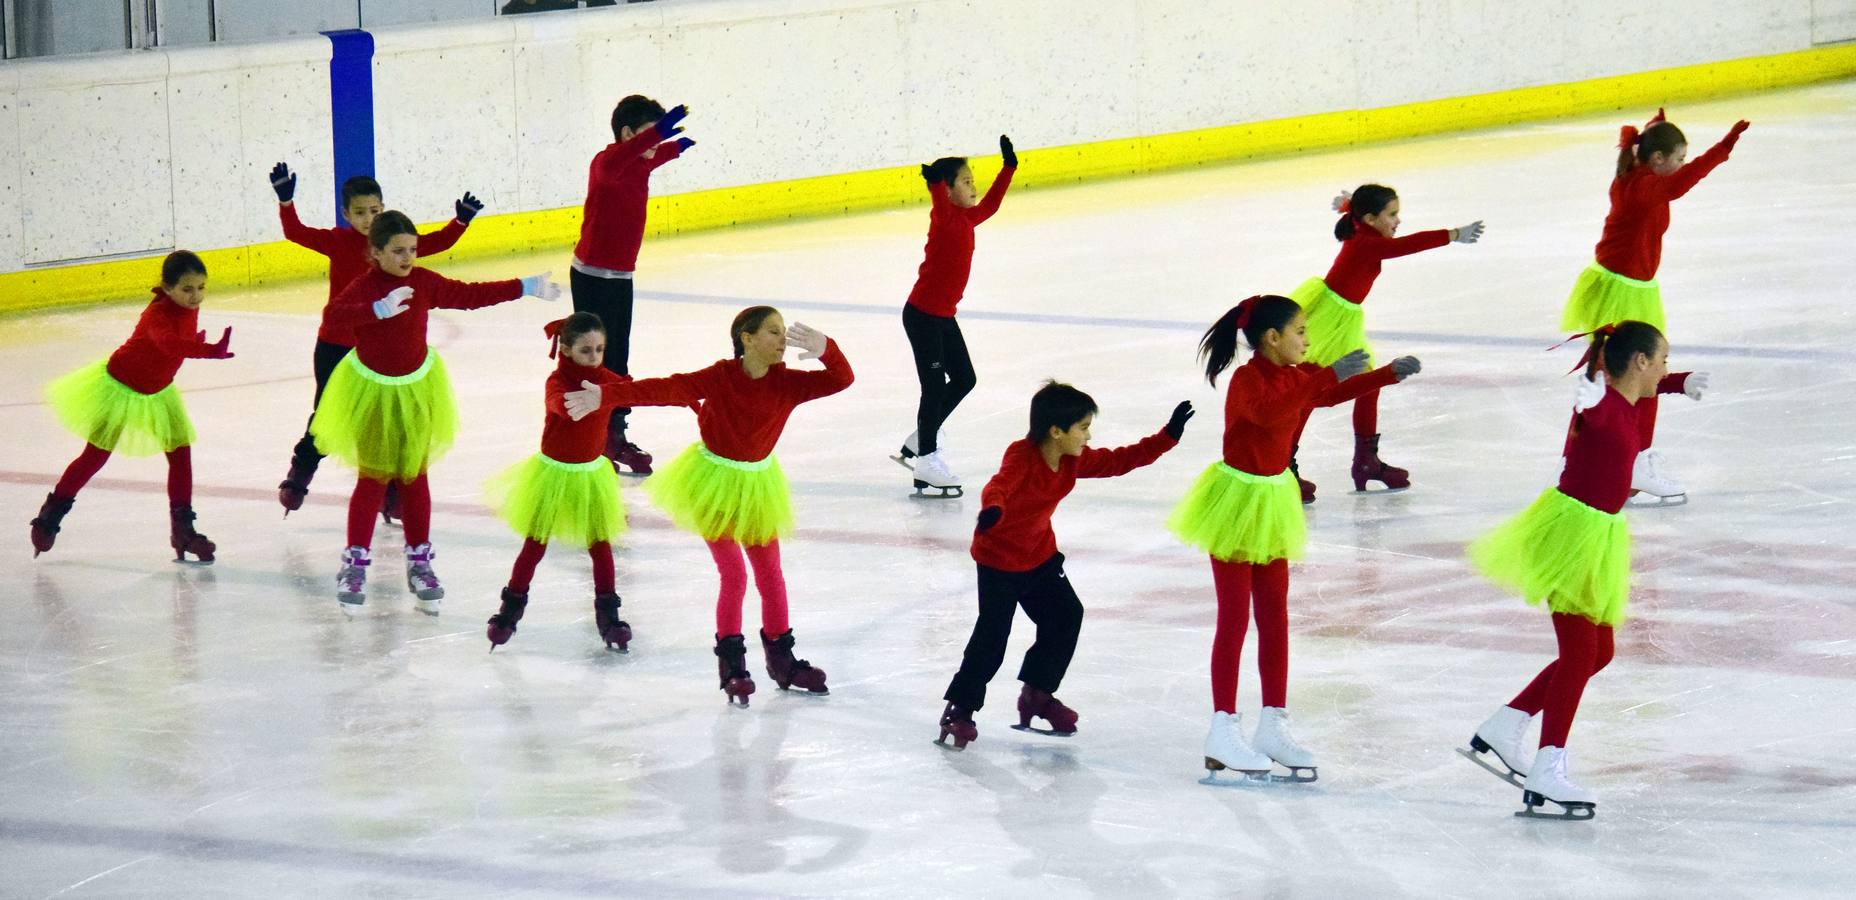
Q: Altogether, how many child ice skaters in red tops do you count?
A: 12